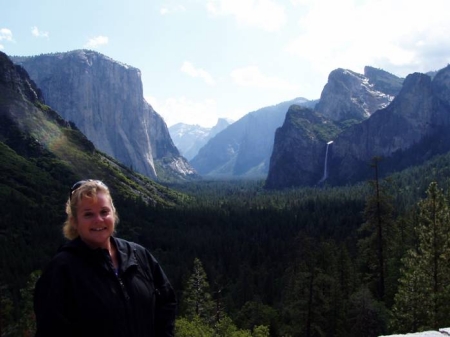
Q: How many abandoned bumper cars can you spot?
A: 0